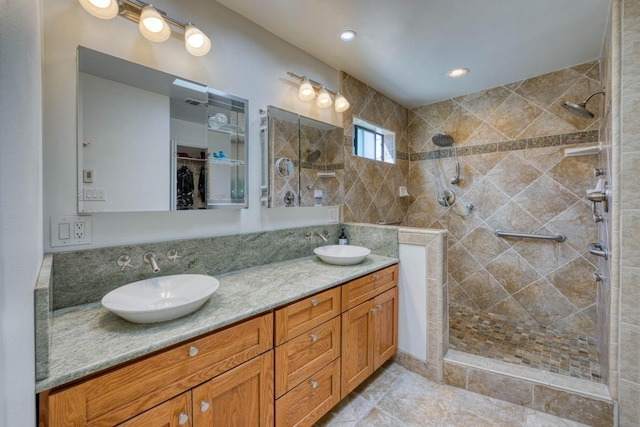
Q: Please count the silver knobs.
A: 9